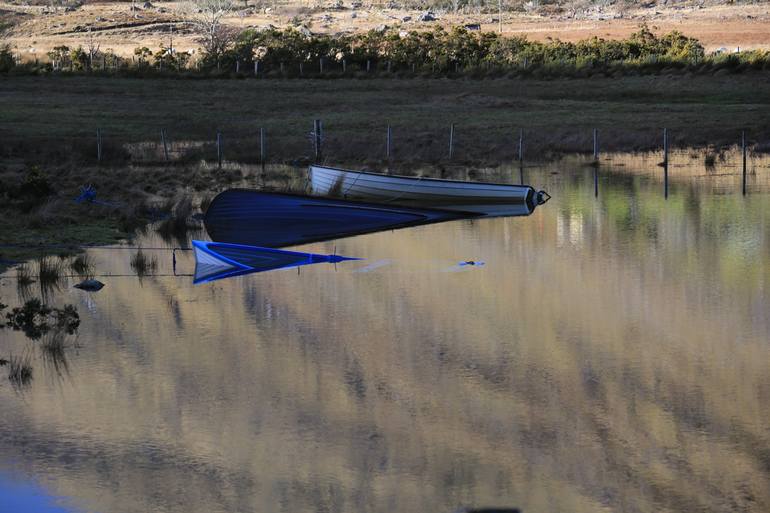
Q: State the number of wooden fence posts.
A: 11